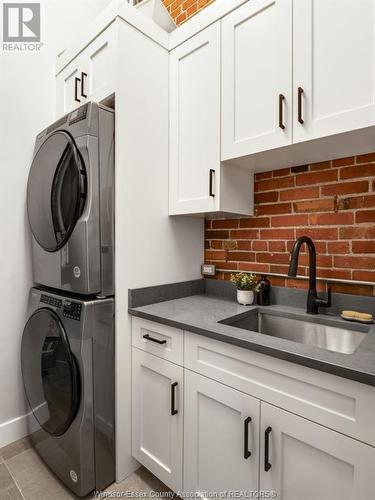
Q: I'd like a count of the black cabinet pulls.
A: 9